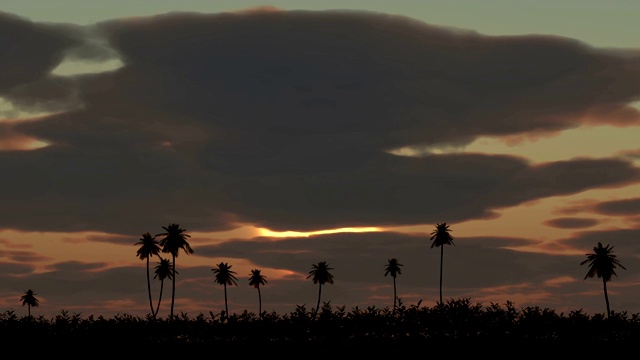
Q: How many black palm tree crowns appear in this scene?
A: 10